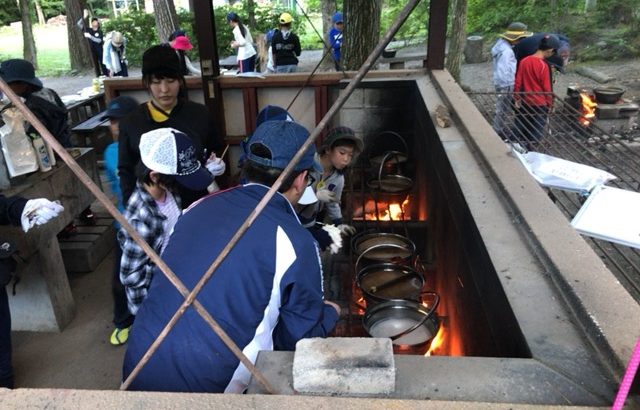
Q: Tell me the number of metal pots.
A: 6